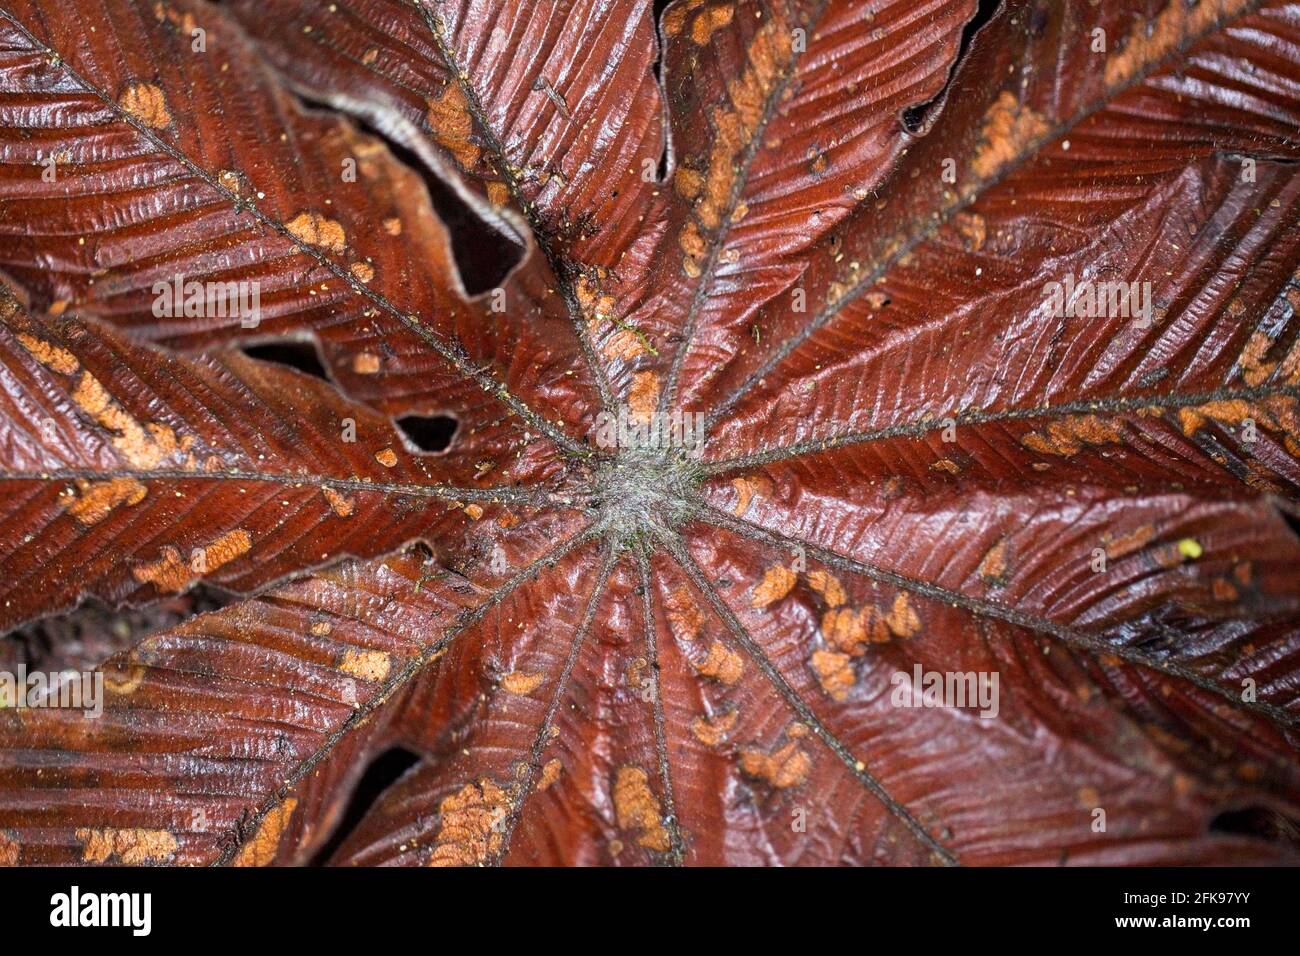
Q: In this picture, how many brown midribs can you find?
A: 11